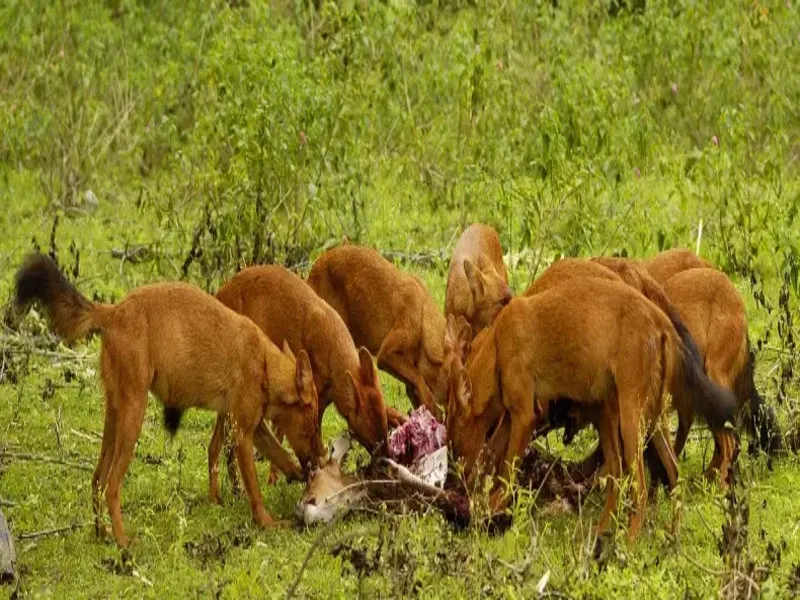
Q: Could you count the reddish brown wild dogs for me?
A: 8